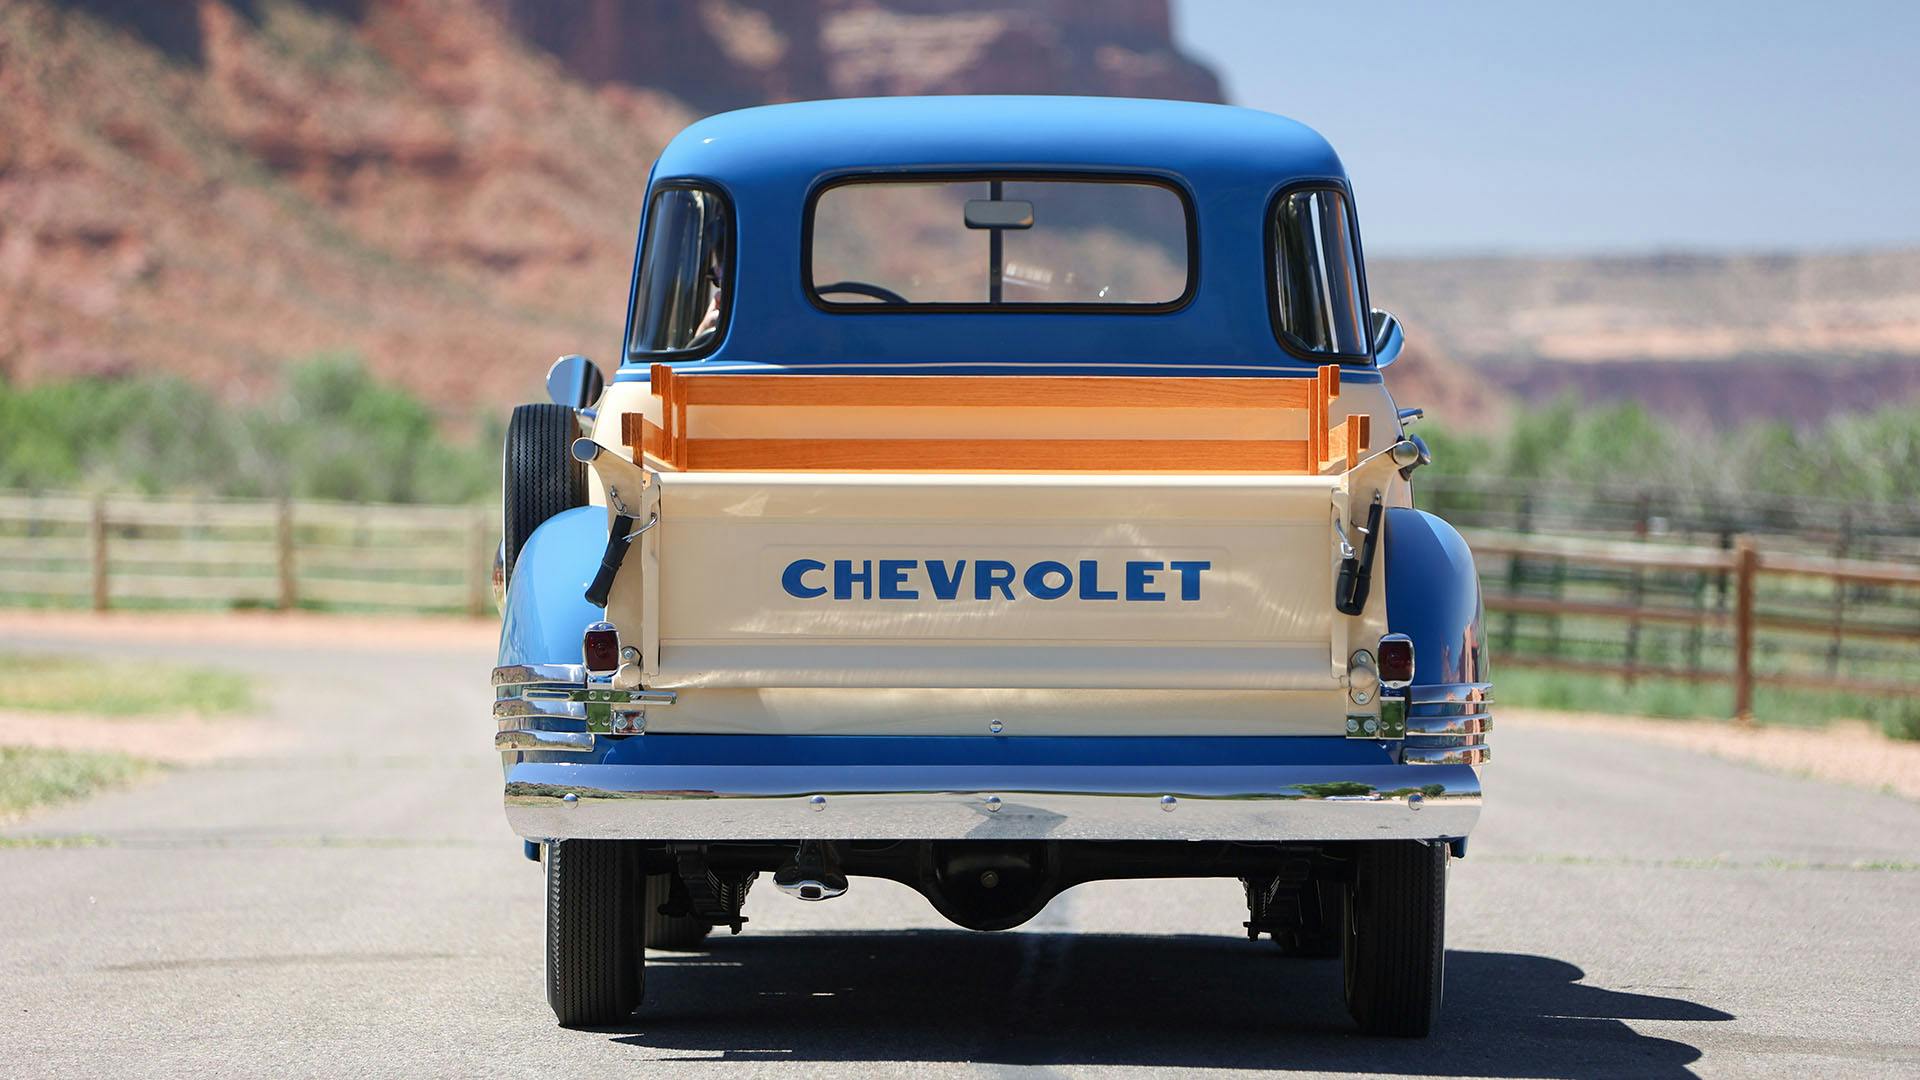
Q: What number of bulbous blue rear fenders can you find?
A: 2